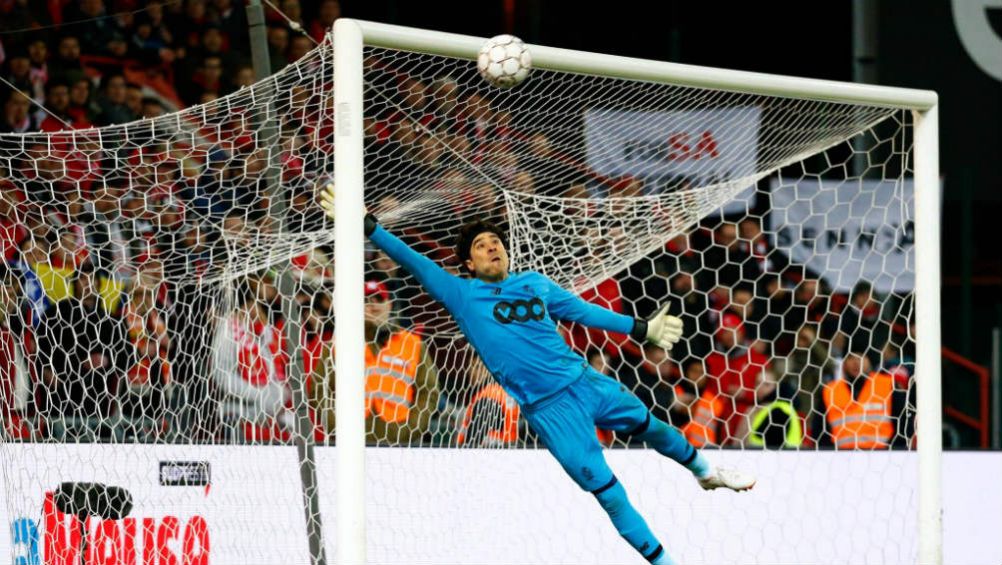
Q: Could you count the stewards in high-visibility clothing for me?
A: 5